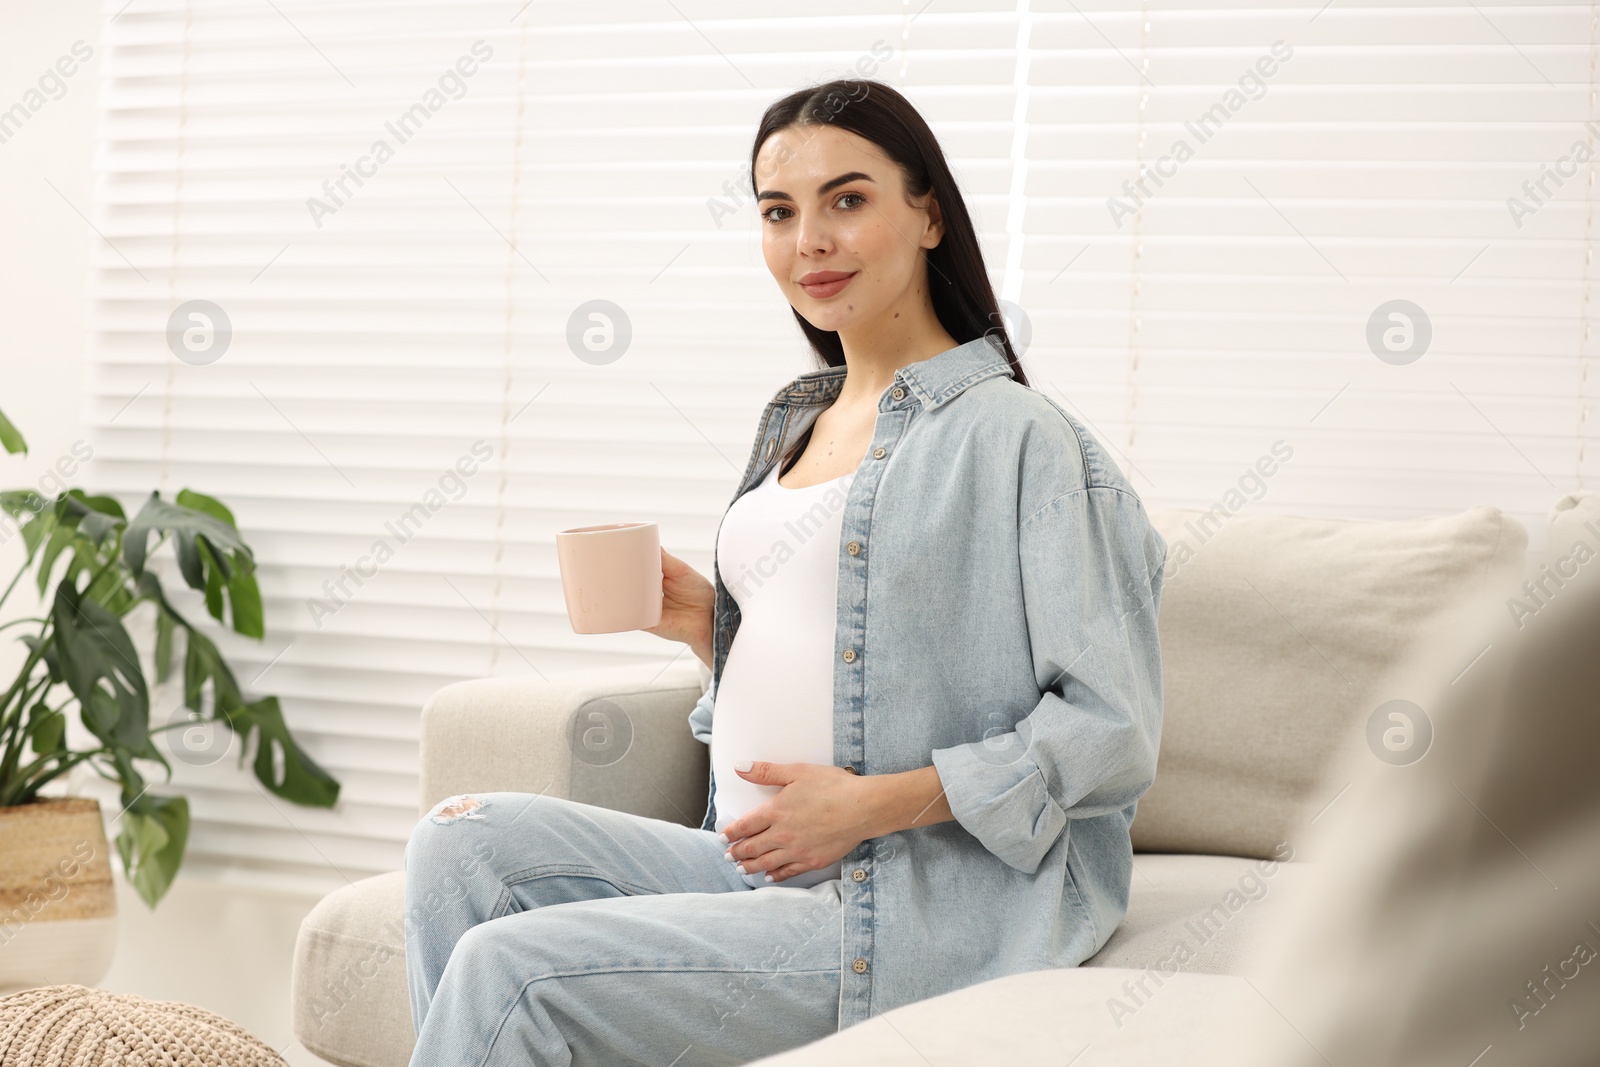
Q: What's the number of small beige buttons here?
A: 7